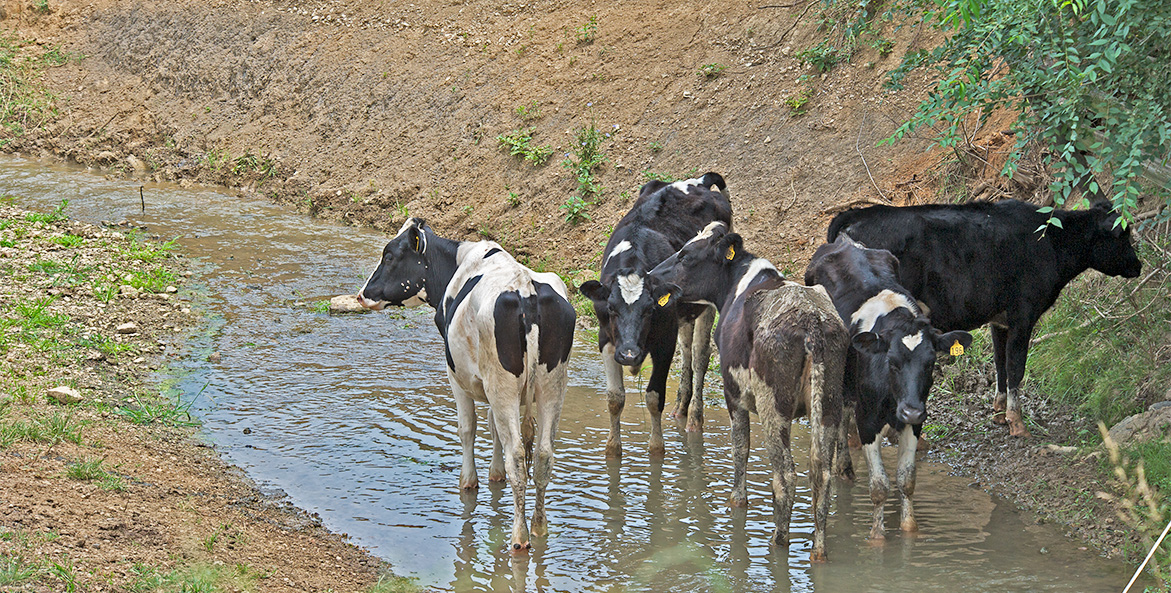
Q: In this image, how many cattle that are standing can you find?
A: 5